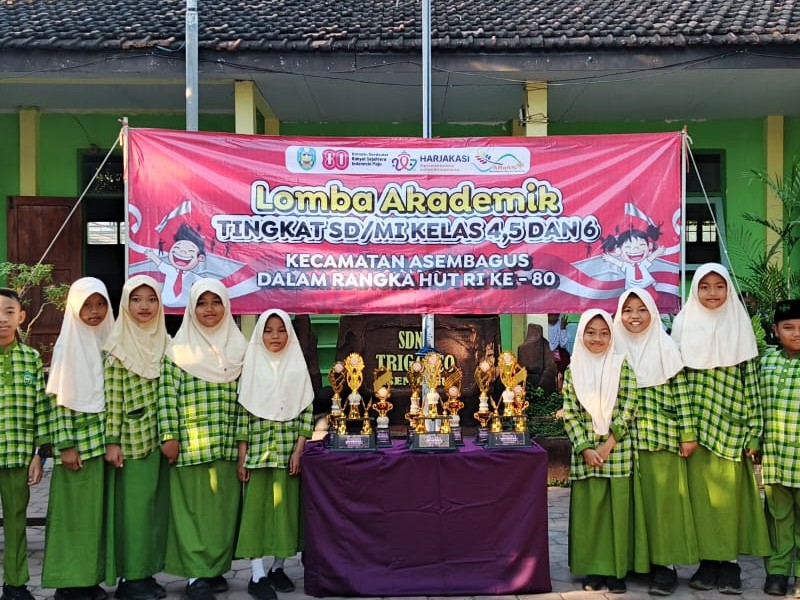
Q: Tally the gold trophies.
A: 9